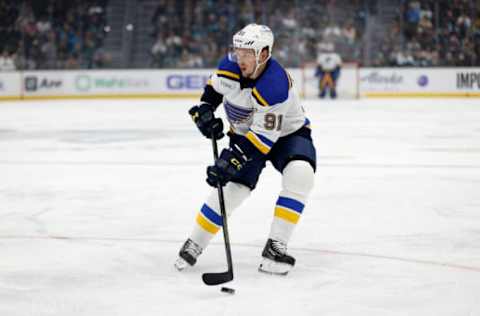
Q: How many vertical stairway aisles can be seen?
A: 2